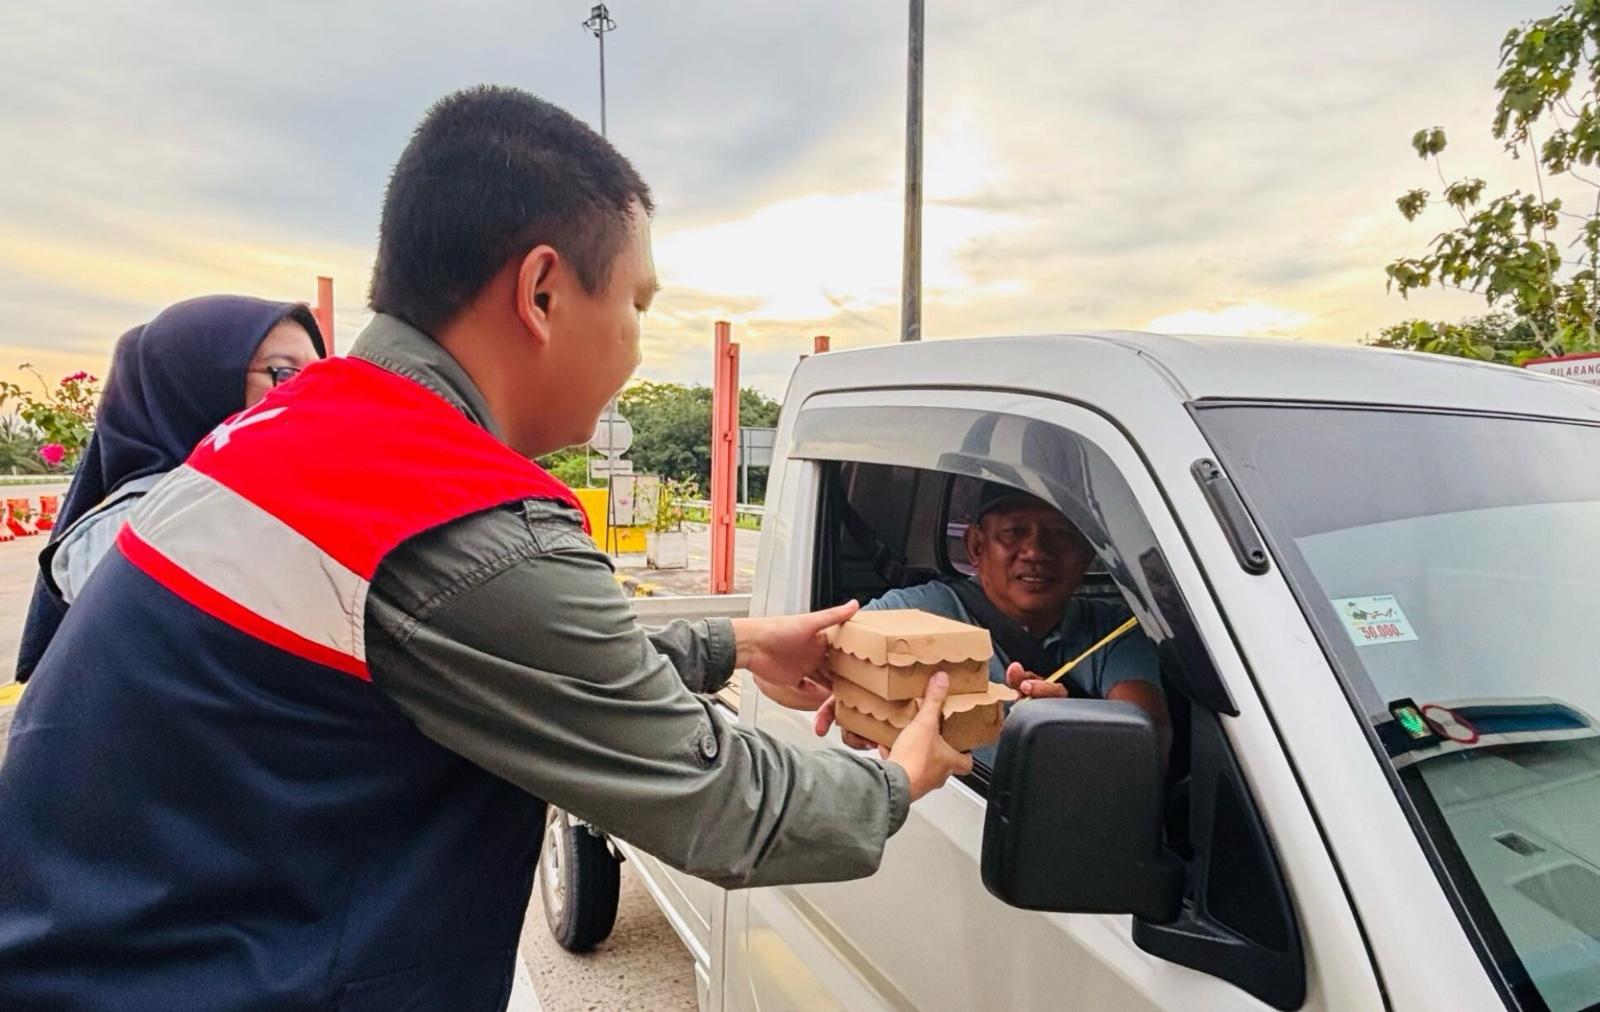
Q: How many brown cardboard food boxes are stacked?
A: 2